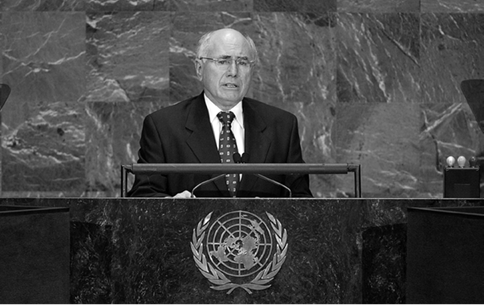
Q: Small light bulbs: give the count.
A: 3